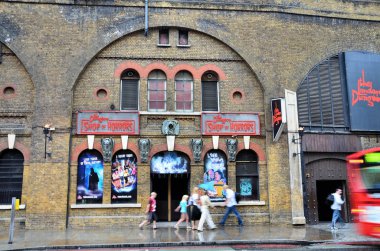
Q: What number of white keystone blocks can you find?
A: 6